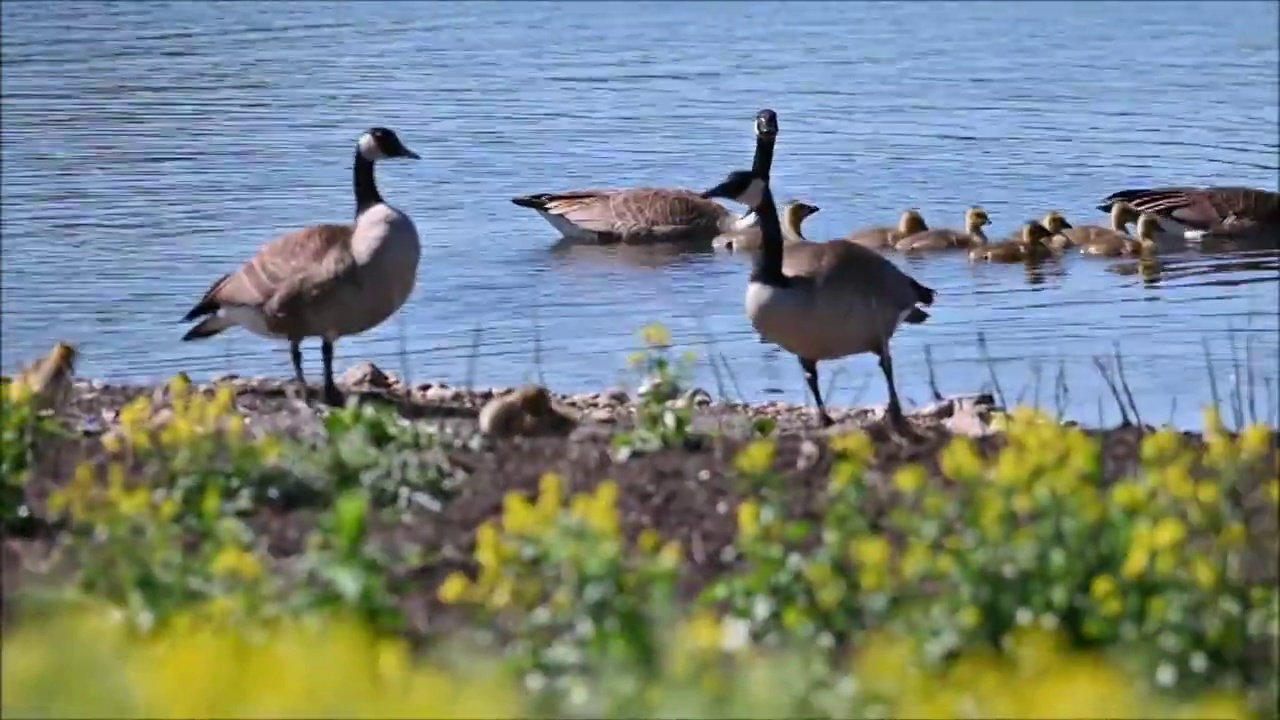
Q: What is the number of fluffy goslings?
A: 9